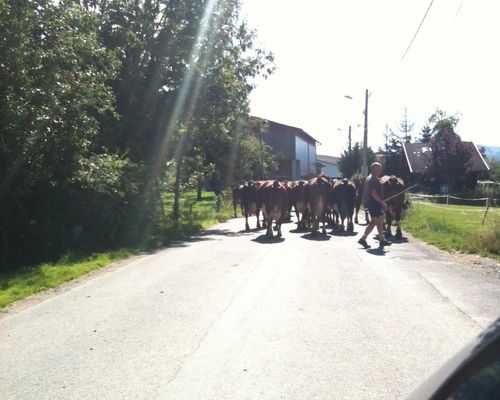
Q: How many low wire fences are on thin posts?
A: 1